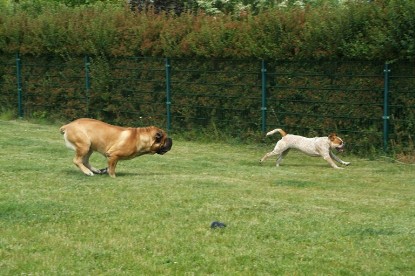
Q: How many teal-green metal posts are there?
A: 5